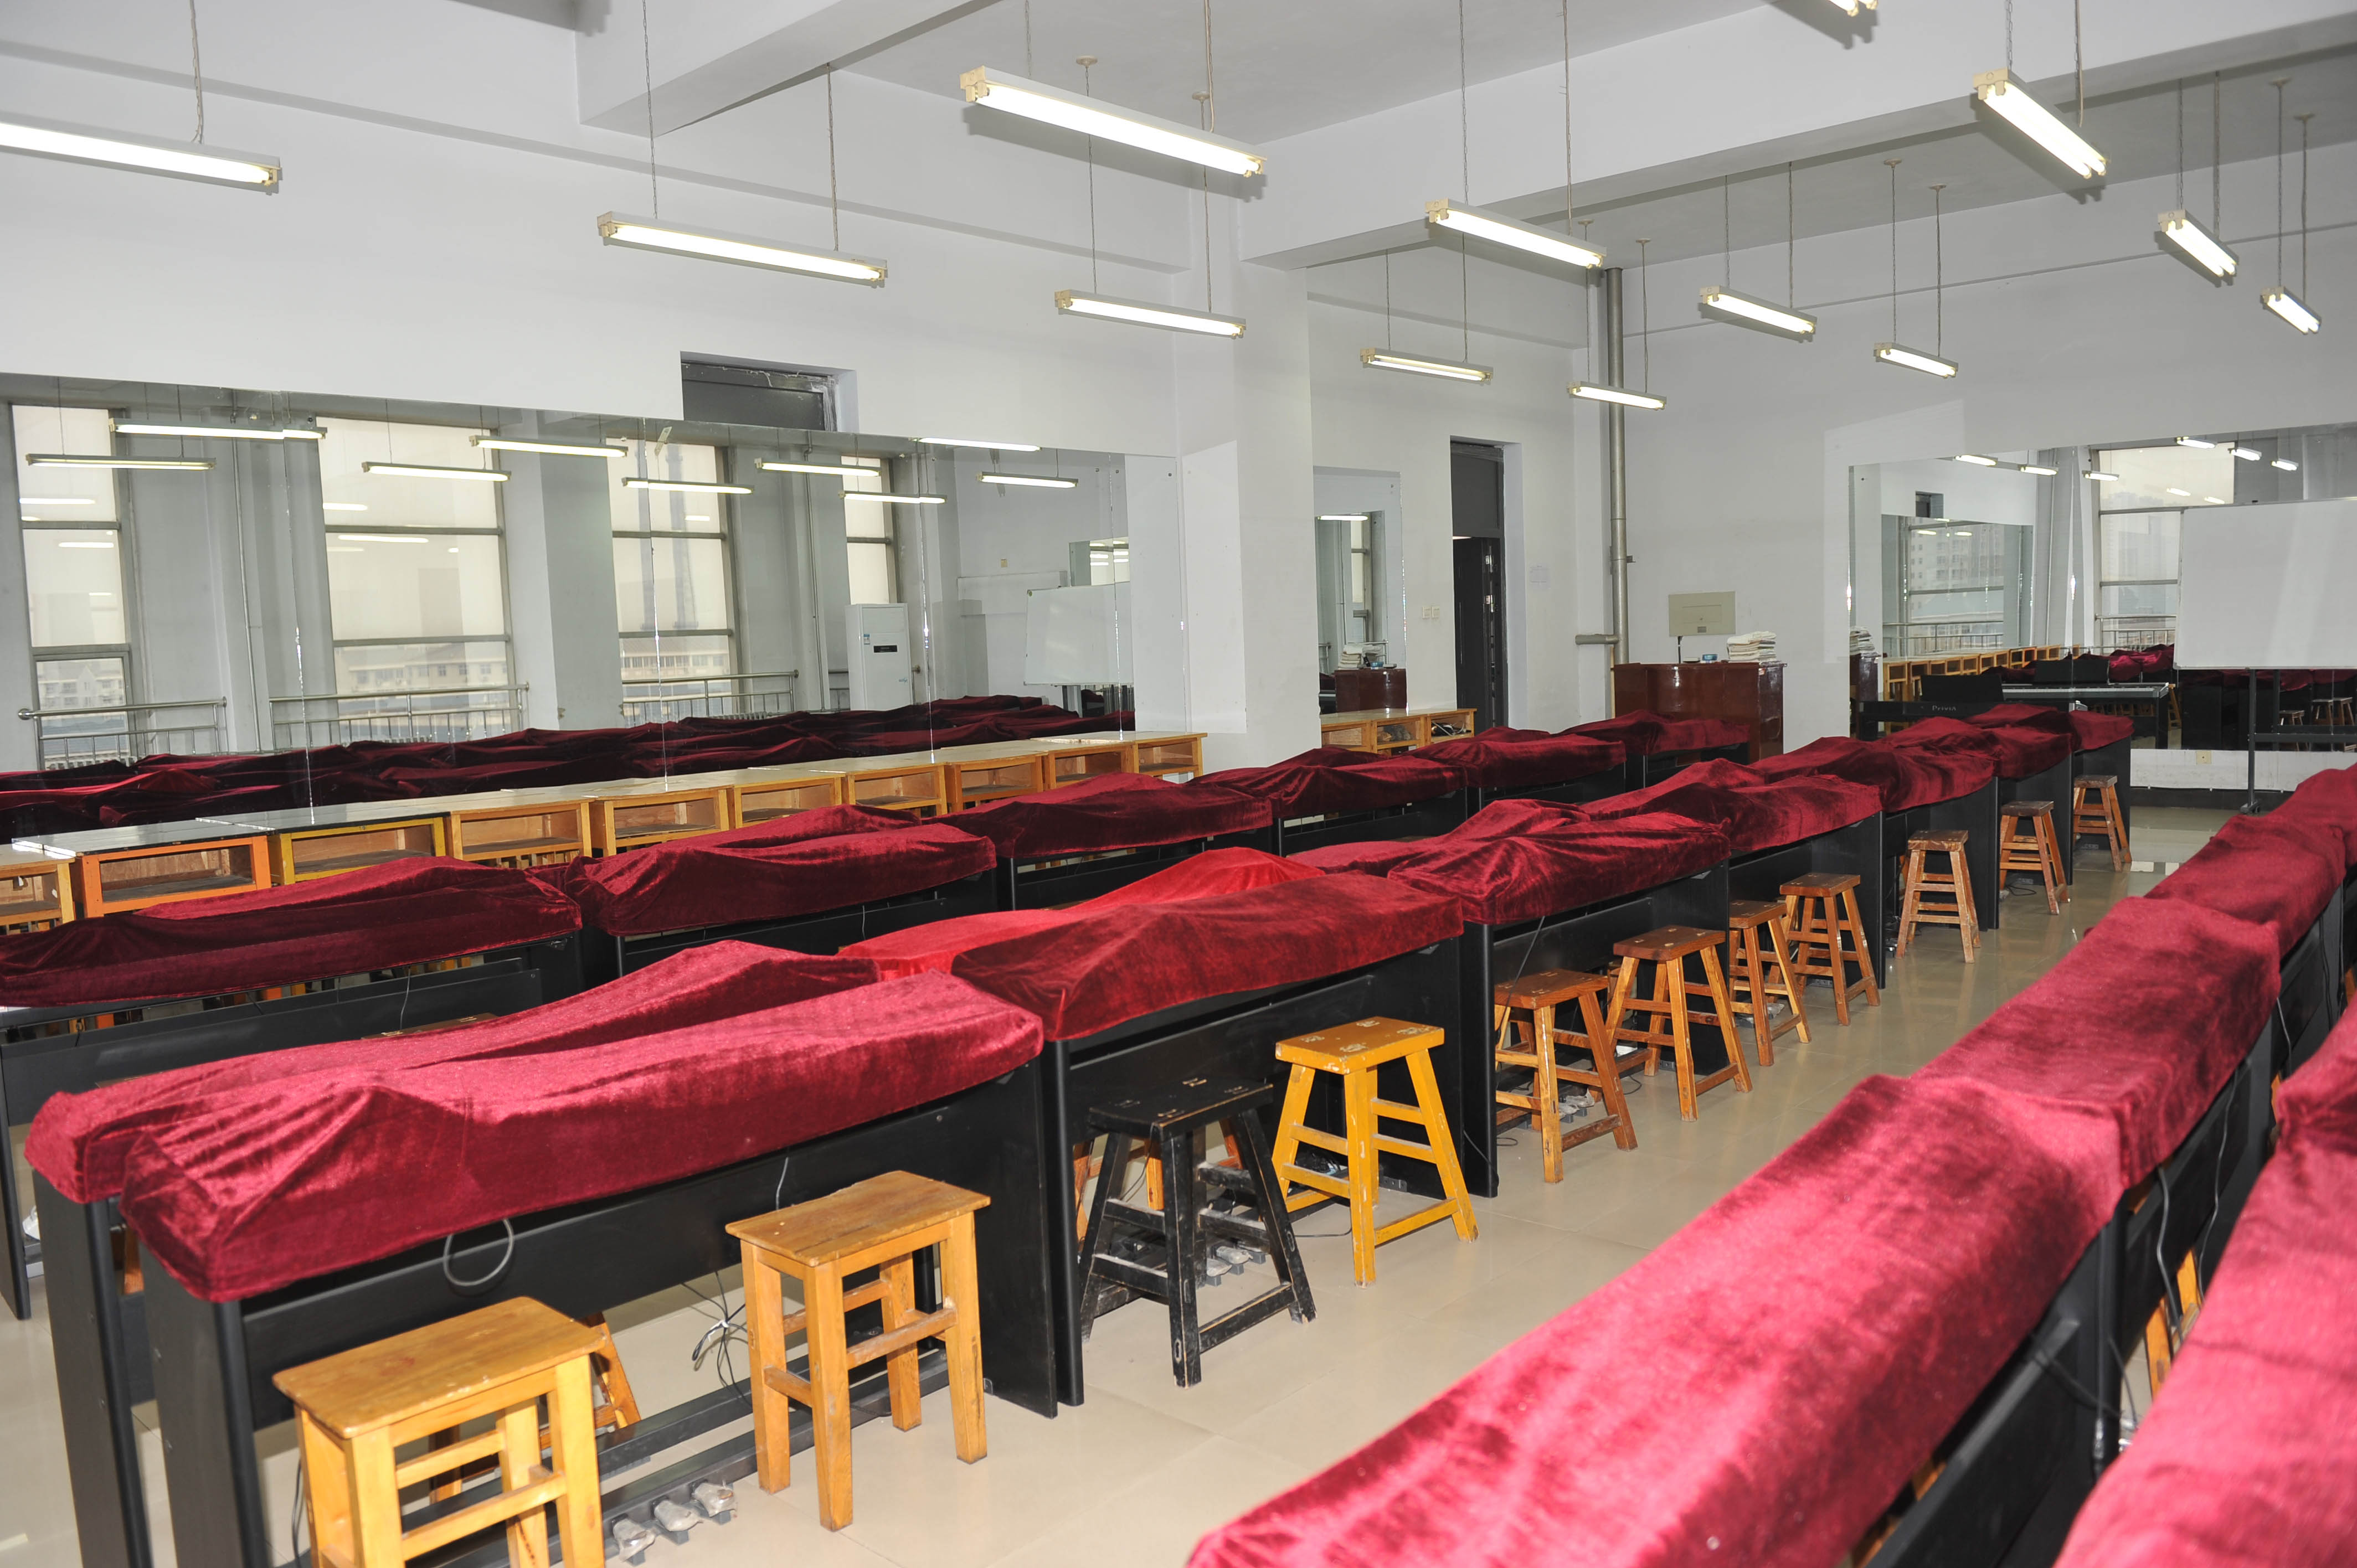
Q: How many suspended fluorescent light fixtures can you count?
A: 13